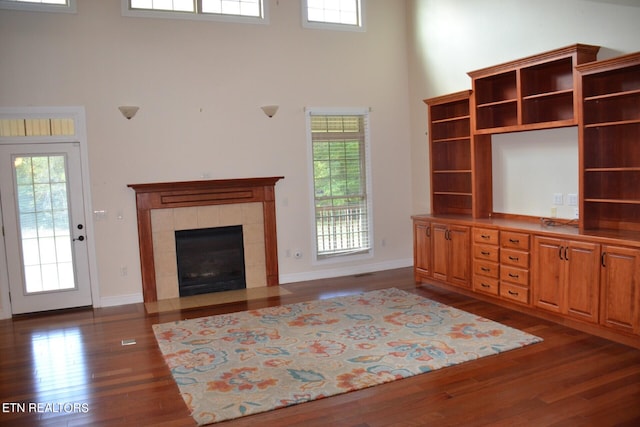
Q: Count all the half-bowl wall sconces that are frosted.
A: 2